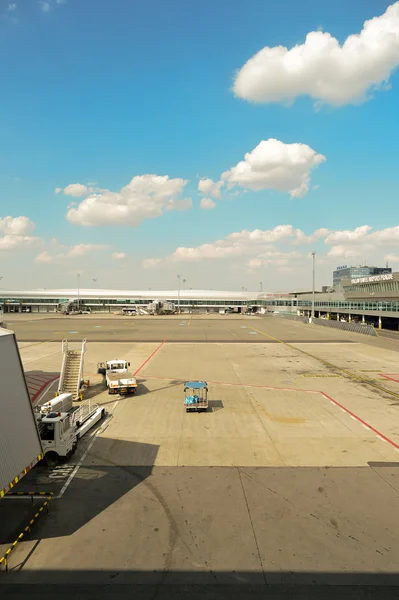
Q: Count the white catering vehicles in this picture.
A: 2